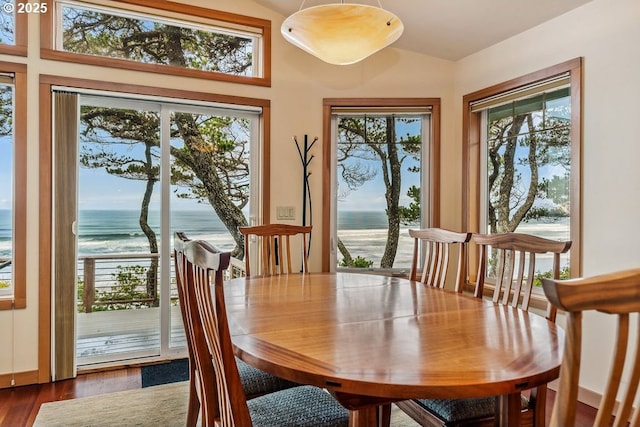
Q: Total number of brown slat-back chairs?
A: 6